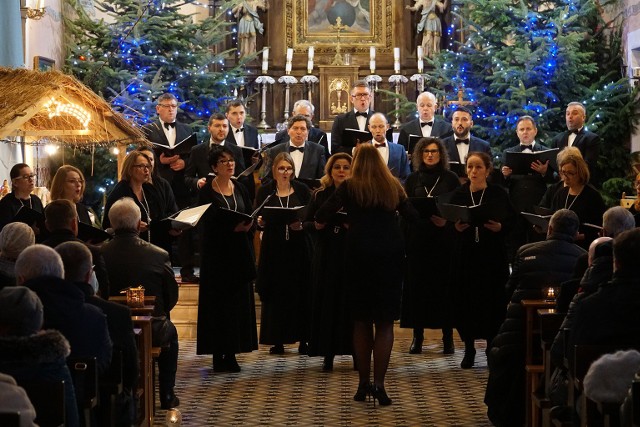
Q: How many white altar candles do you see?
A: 6